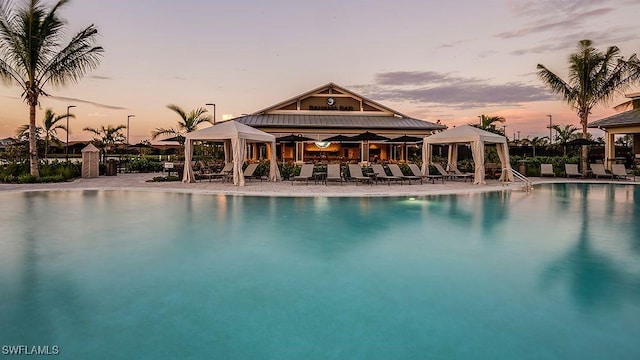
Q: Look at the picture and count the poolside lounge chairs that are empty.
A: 14